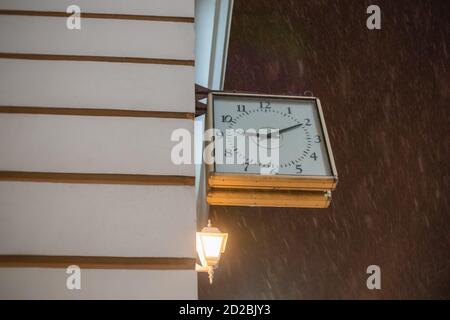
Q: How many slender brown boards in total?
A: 5